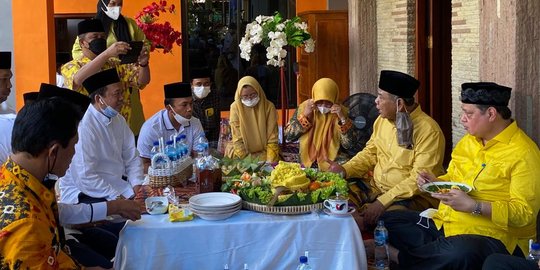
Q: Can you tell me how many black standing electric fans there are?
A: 1